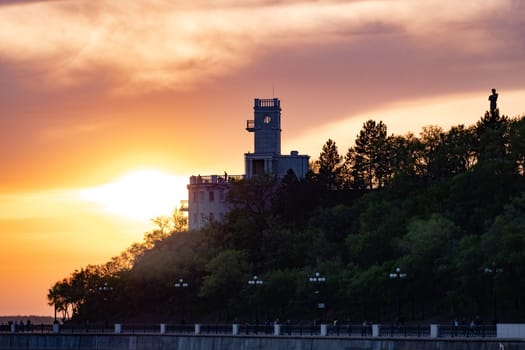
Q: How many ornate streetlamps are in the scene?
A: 6